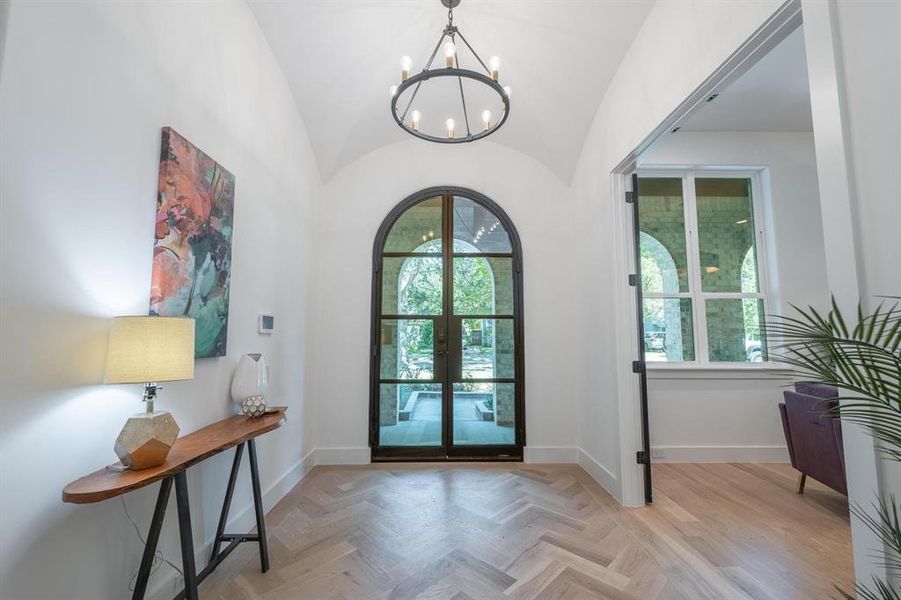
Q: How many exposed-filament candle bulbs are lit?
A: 8